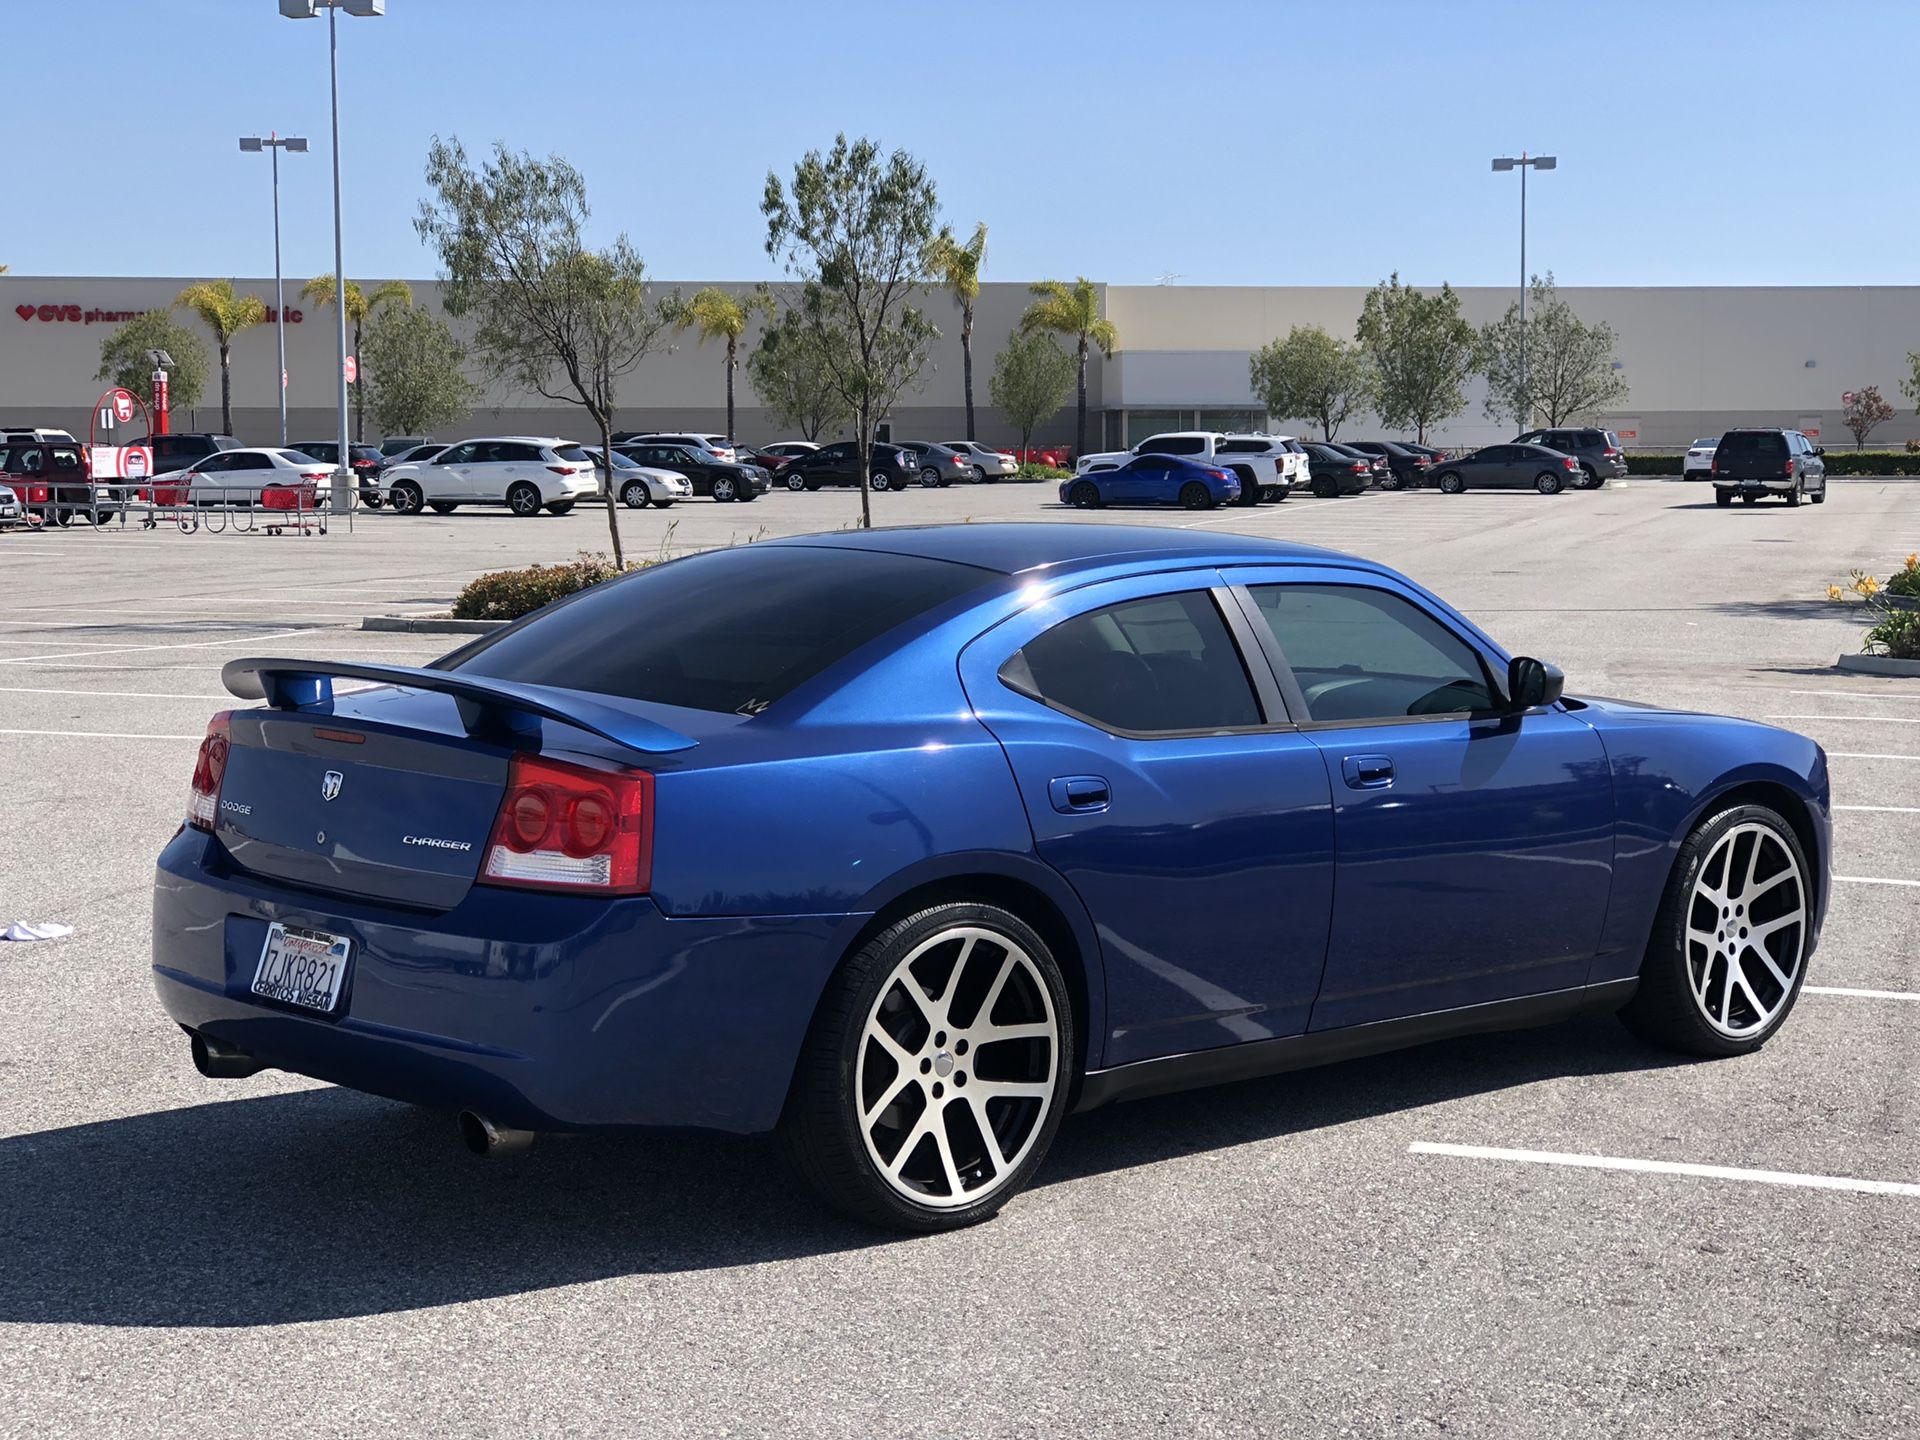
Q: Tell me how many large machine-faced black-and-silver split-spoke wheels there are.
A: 2